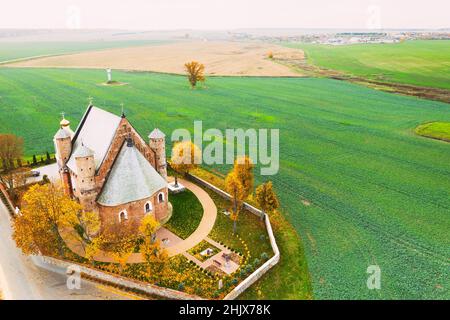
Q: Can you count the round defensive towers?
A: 3